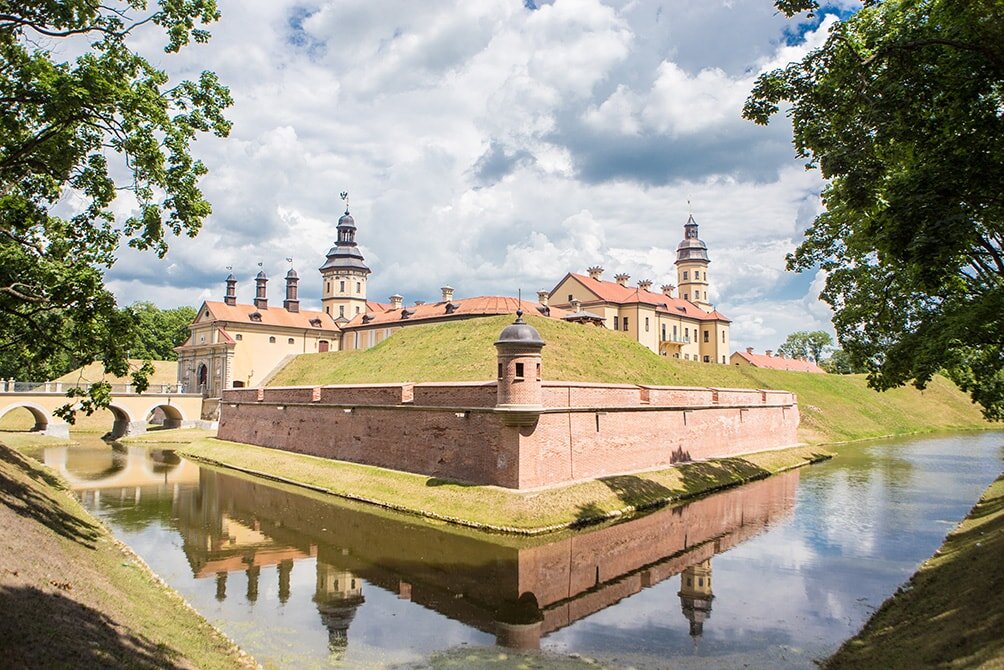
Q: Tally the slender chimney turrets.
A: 3